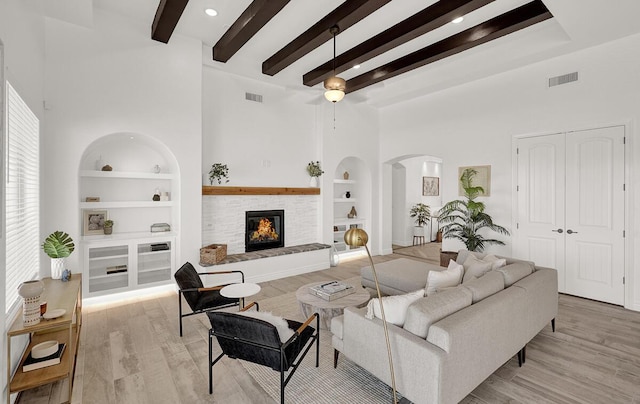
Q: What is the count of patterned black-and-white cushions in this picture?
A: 0